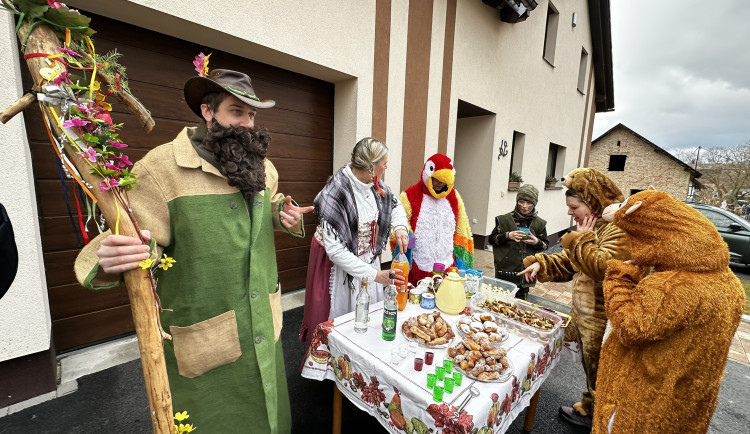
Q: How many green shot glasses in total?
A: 6